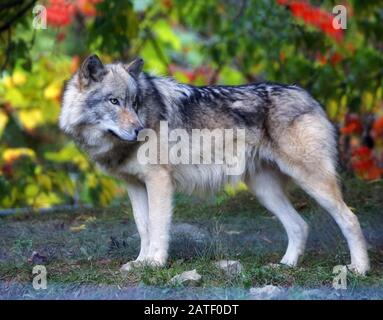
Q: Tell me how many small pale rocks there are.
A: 3